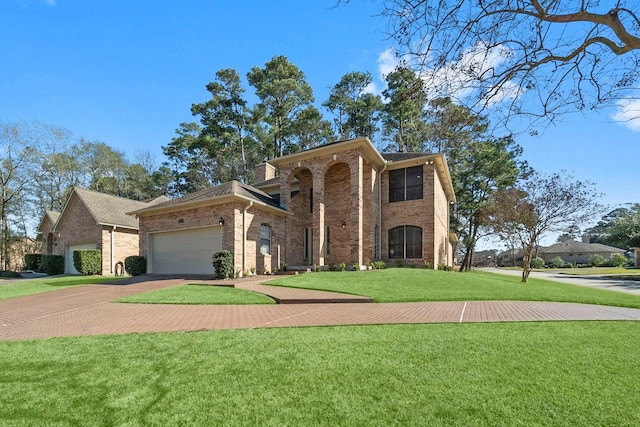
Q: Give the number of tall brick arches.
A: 2